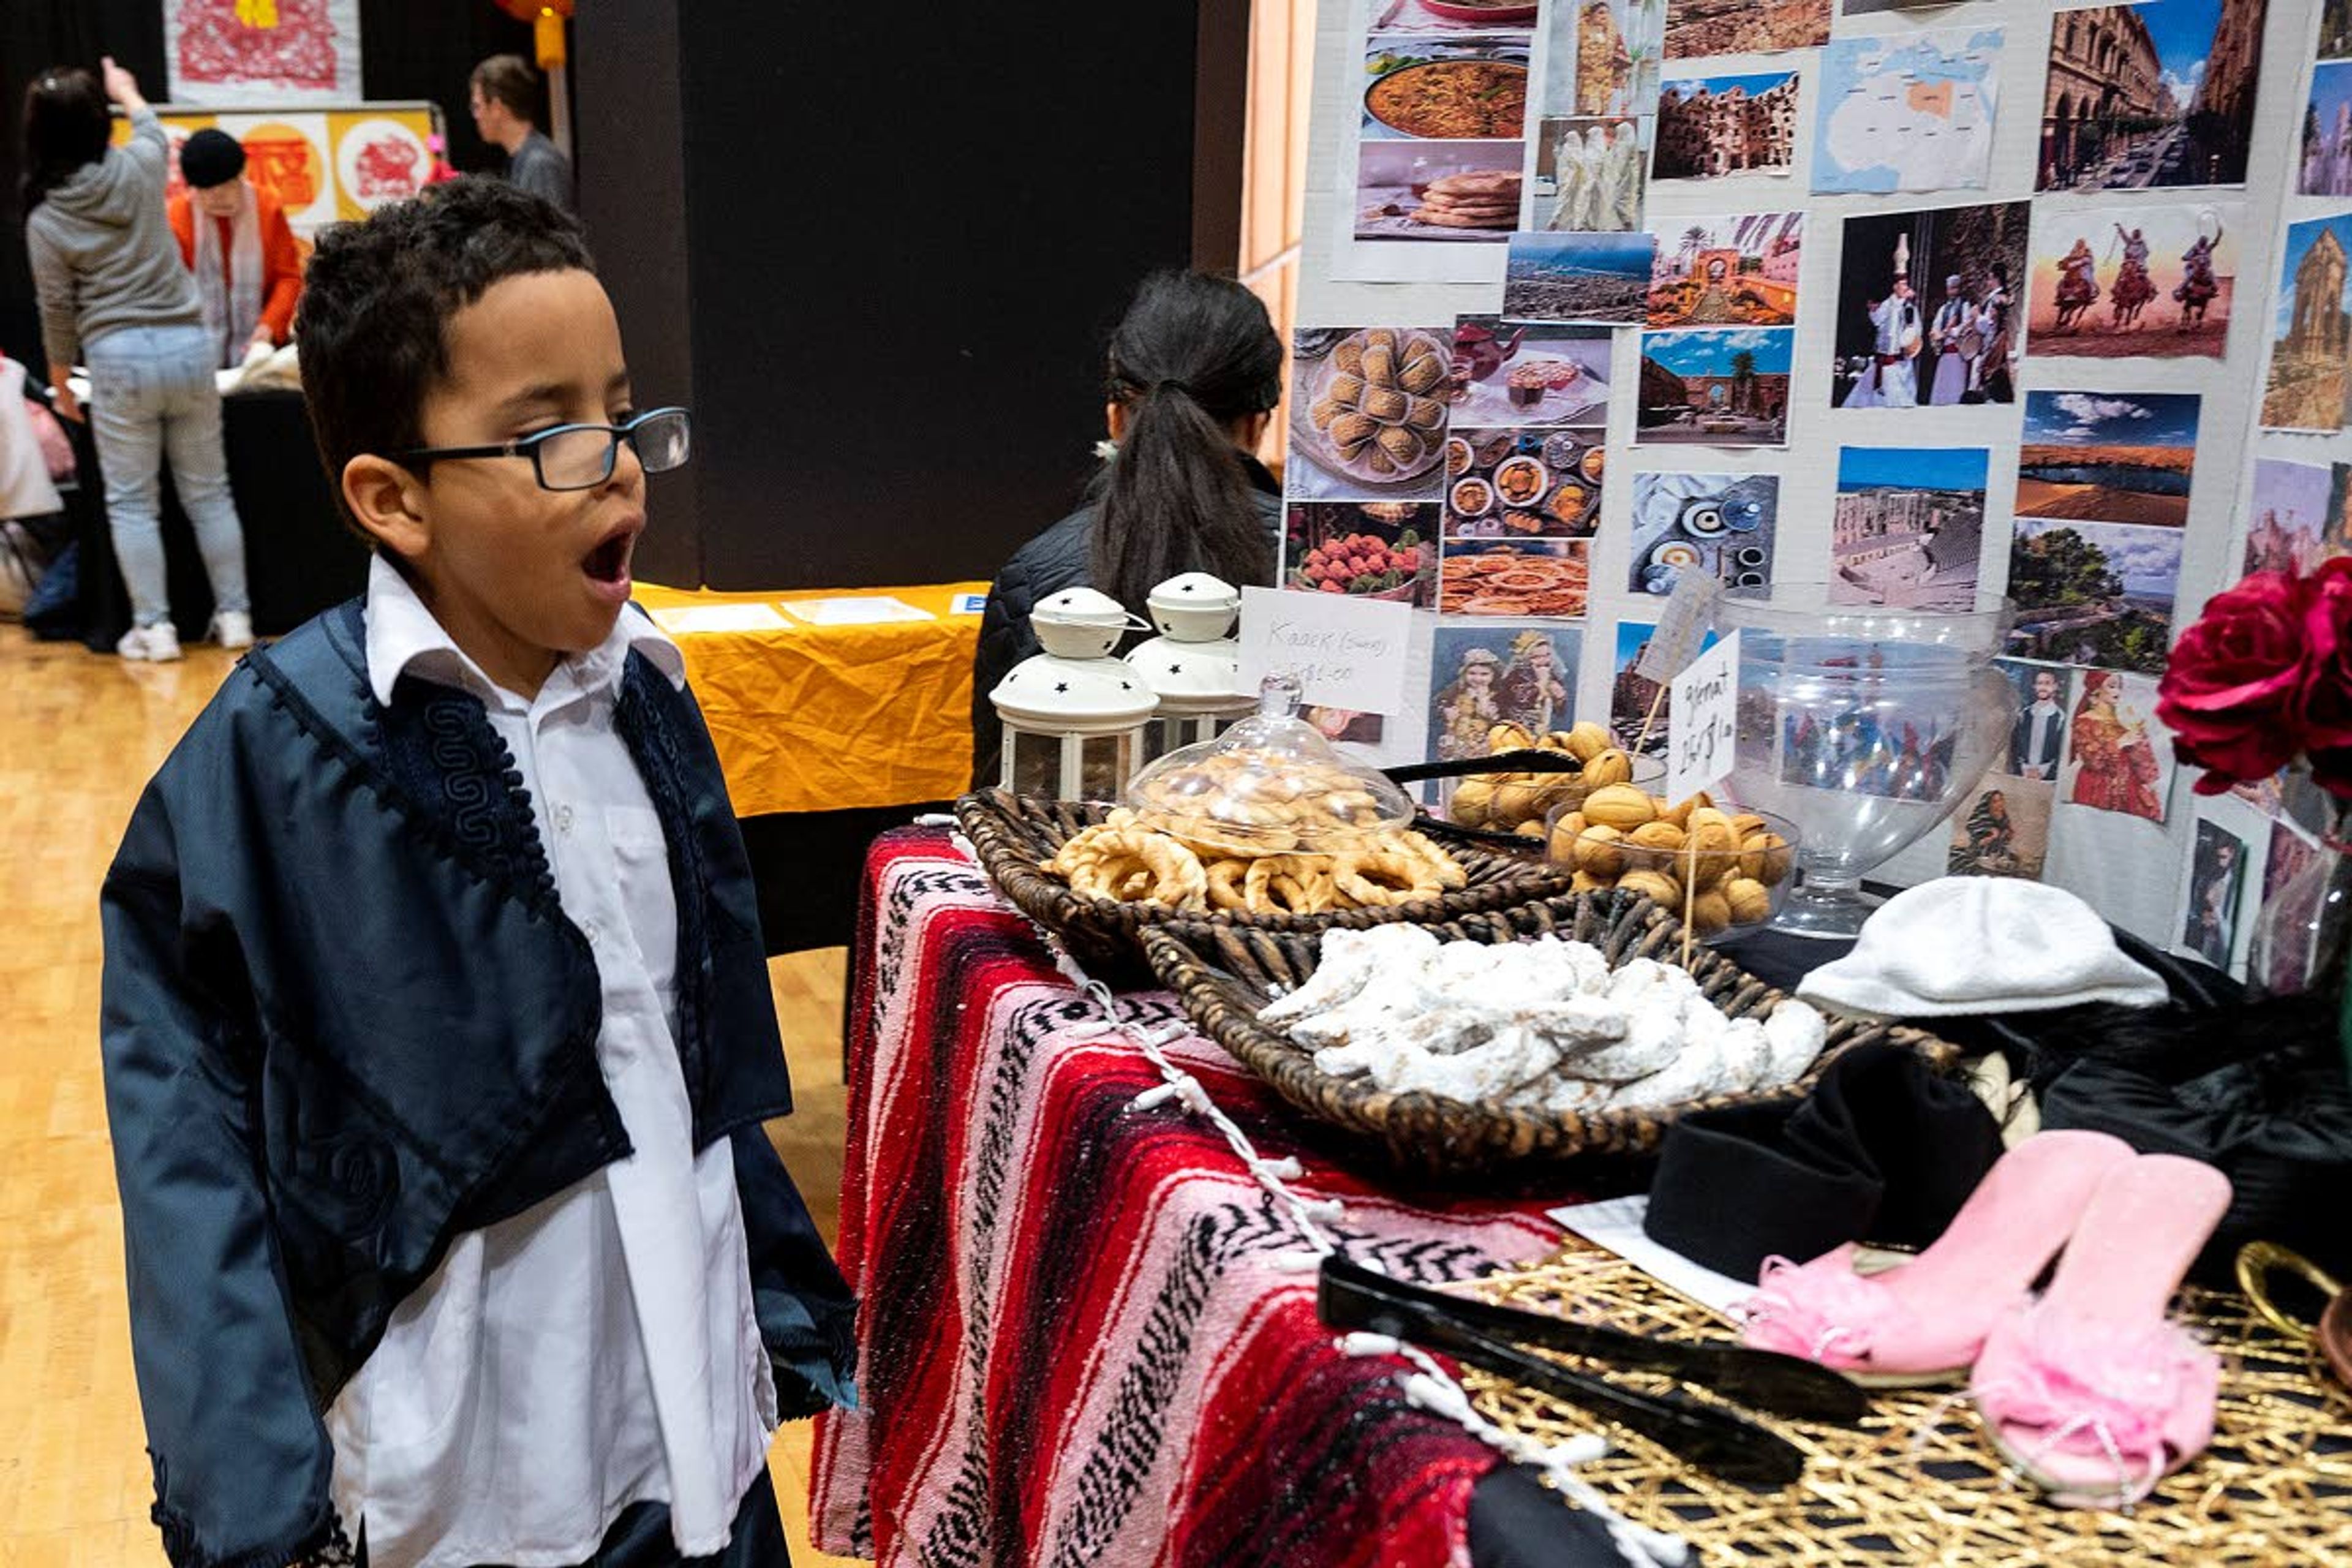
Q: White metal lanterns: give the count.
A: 2